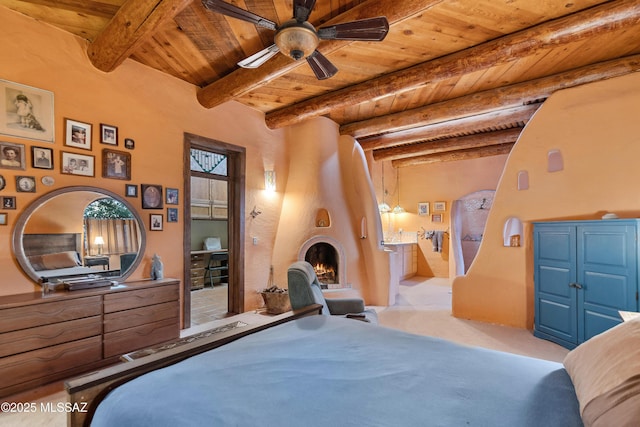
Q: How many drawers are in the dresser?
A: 6